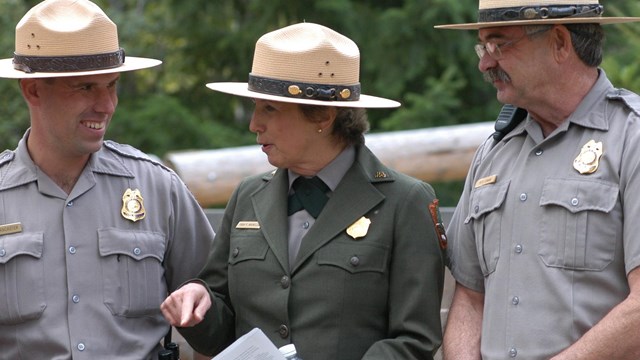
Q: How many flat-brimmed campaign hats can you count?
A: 3